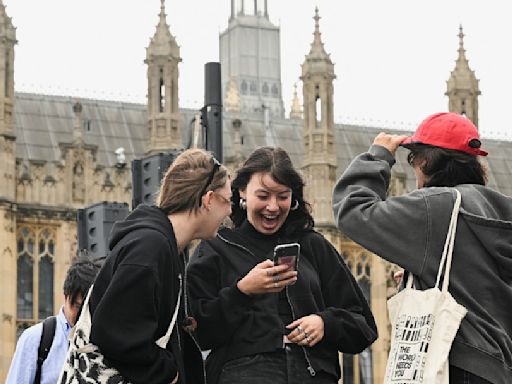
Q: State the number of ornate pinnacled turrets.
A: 4